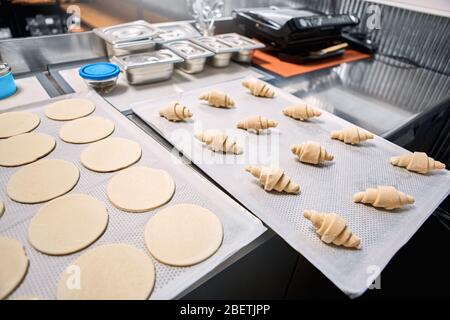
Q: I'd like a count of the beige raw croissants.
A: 12